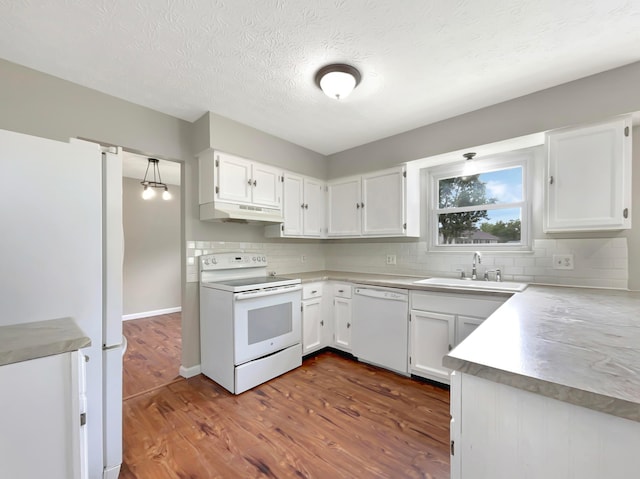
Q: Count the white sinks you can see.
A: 1